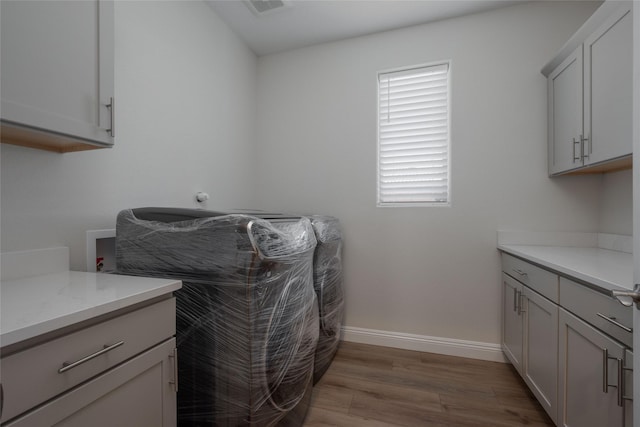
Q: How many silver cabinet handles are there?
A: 11